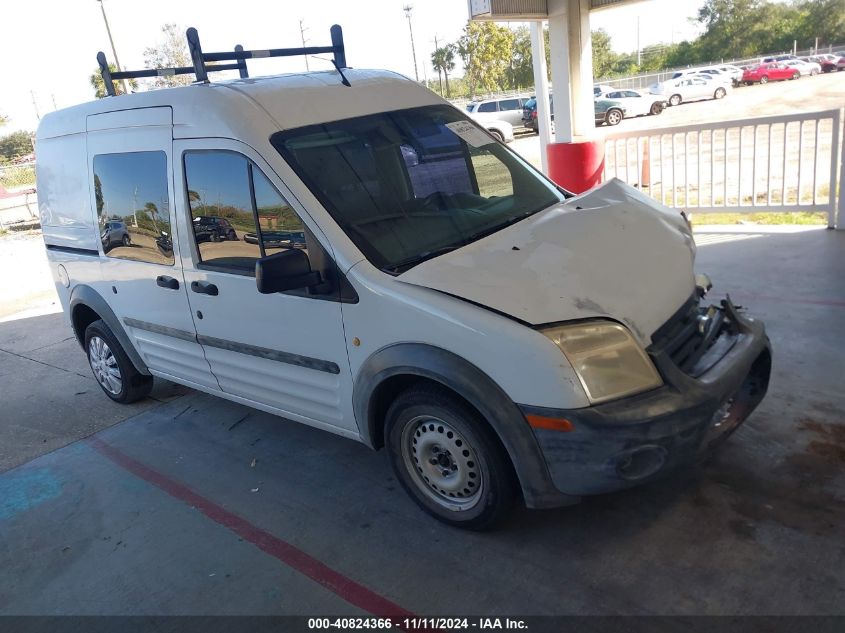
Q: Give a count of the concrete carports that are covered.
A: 1